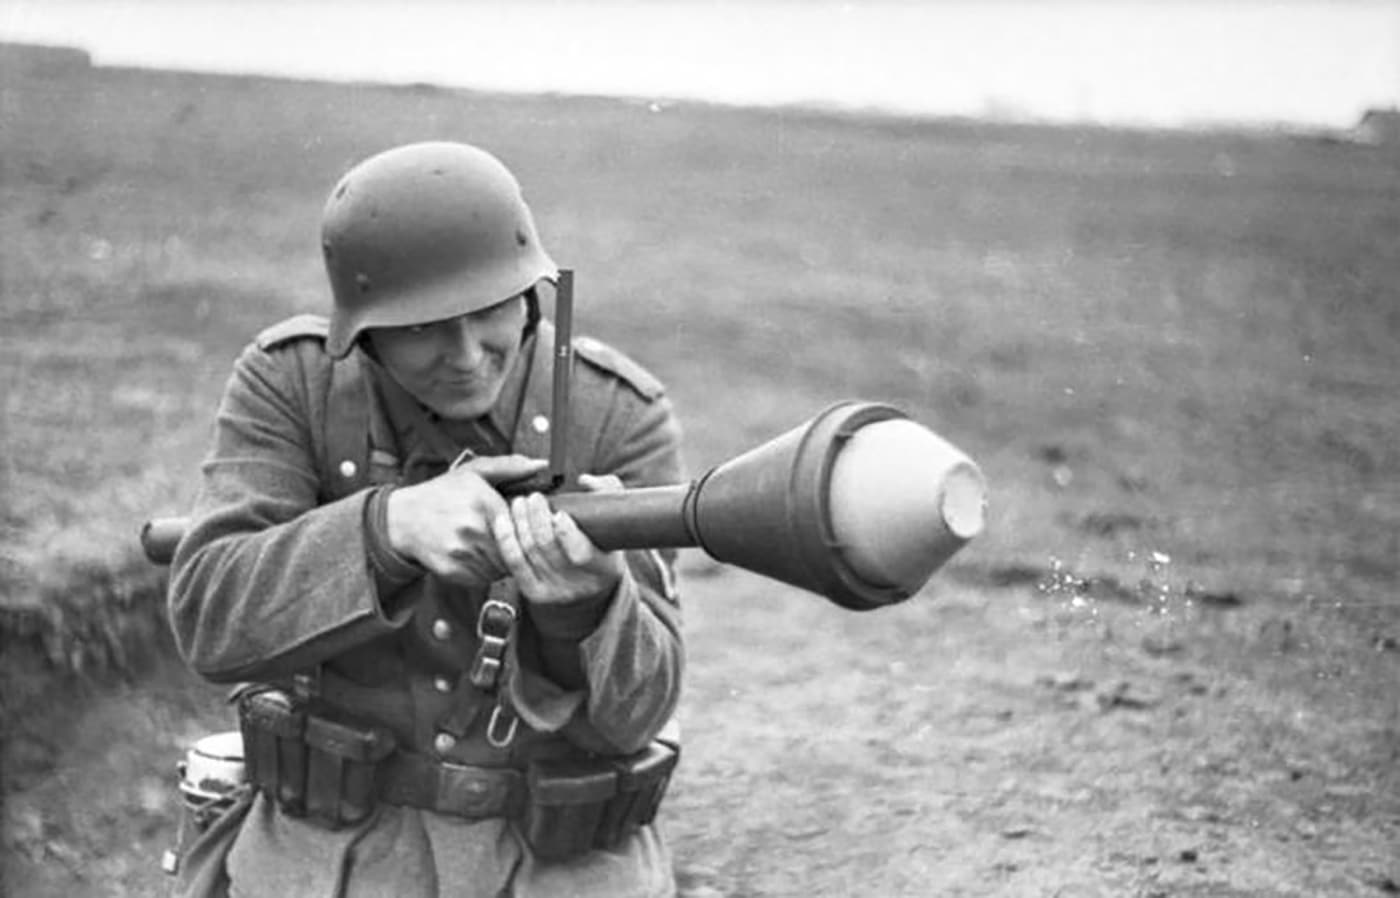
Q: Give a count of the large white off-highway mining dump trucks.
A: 0